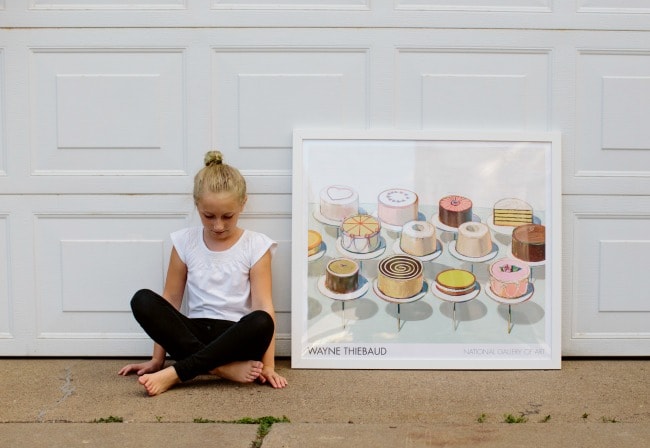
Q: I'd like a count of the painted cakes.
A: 13